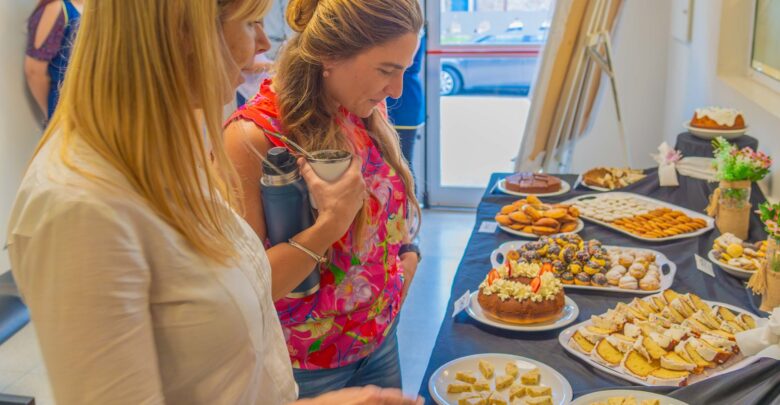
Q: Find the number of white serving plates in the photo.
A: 11